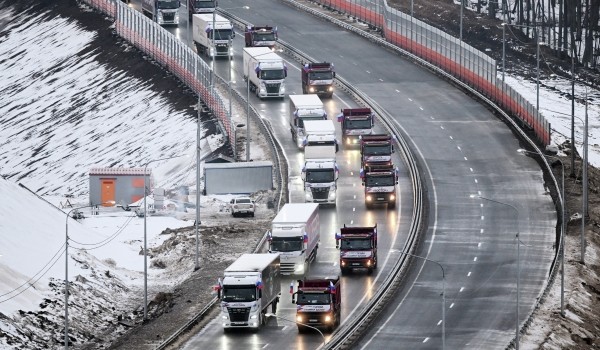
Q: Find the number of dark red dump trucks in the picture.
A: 8